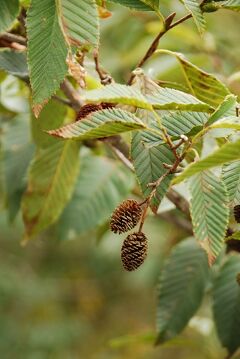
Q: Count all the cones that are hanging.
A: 2